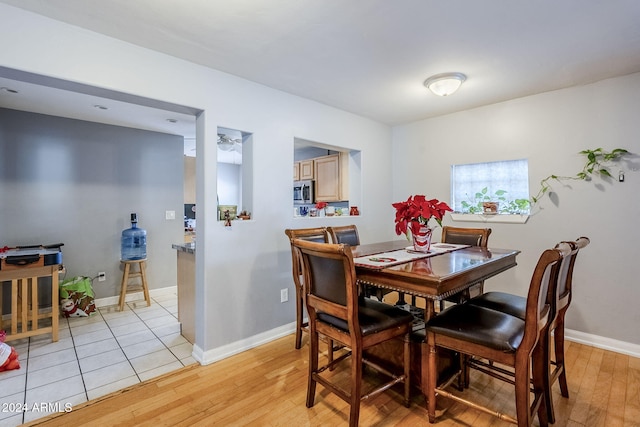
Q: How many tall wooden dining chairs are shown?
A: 6